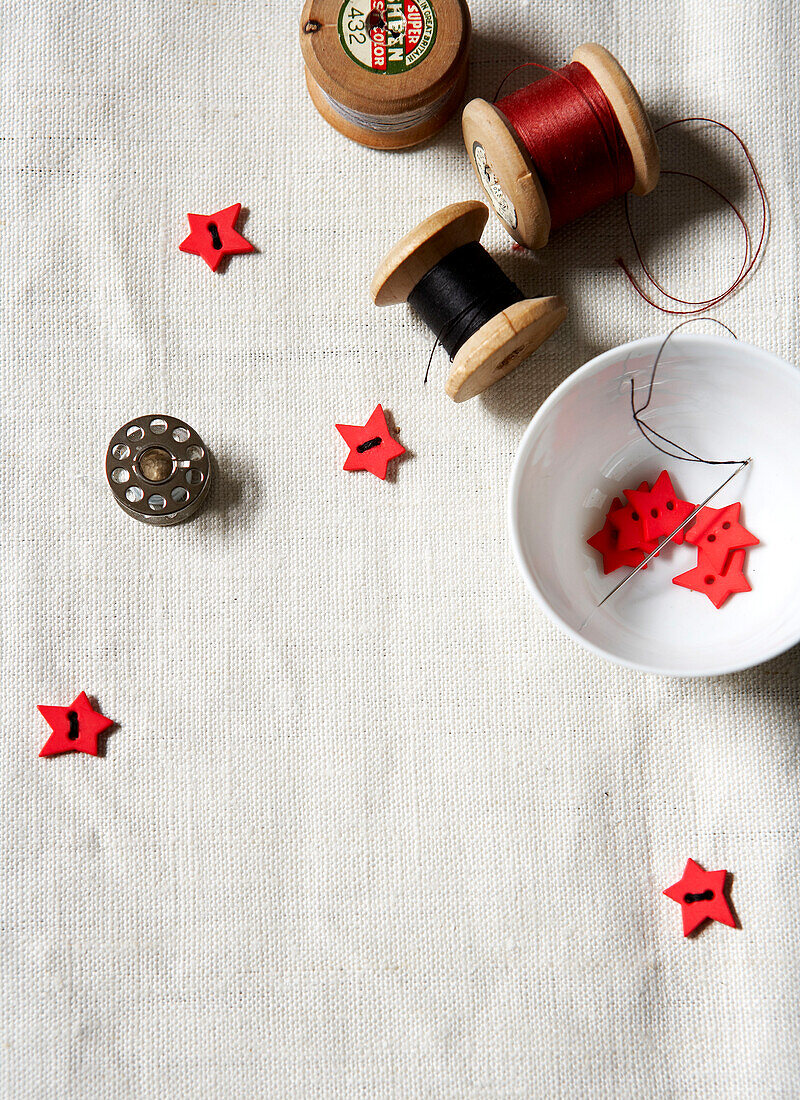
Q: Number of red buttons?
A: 9